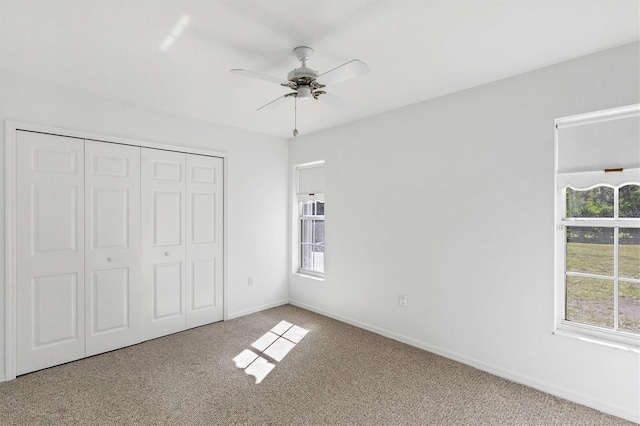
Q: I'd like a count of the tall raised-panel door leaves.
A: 4